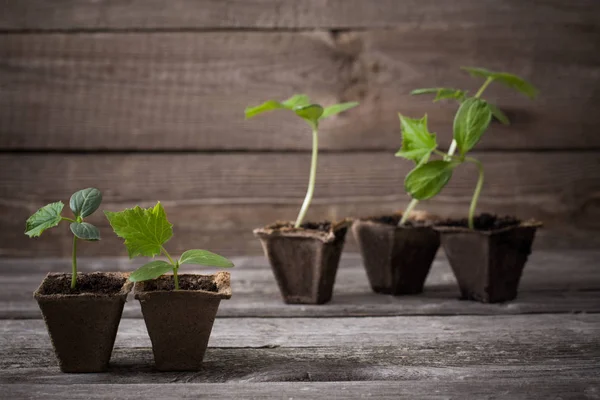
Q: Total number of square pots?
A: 5